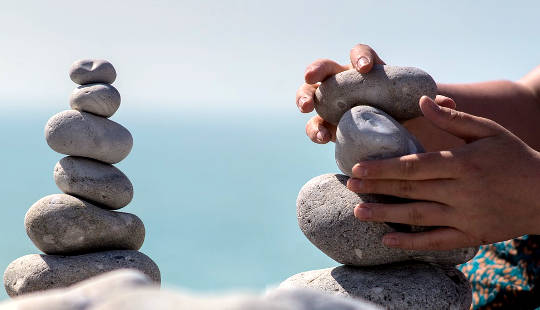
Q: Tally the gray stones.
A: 10